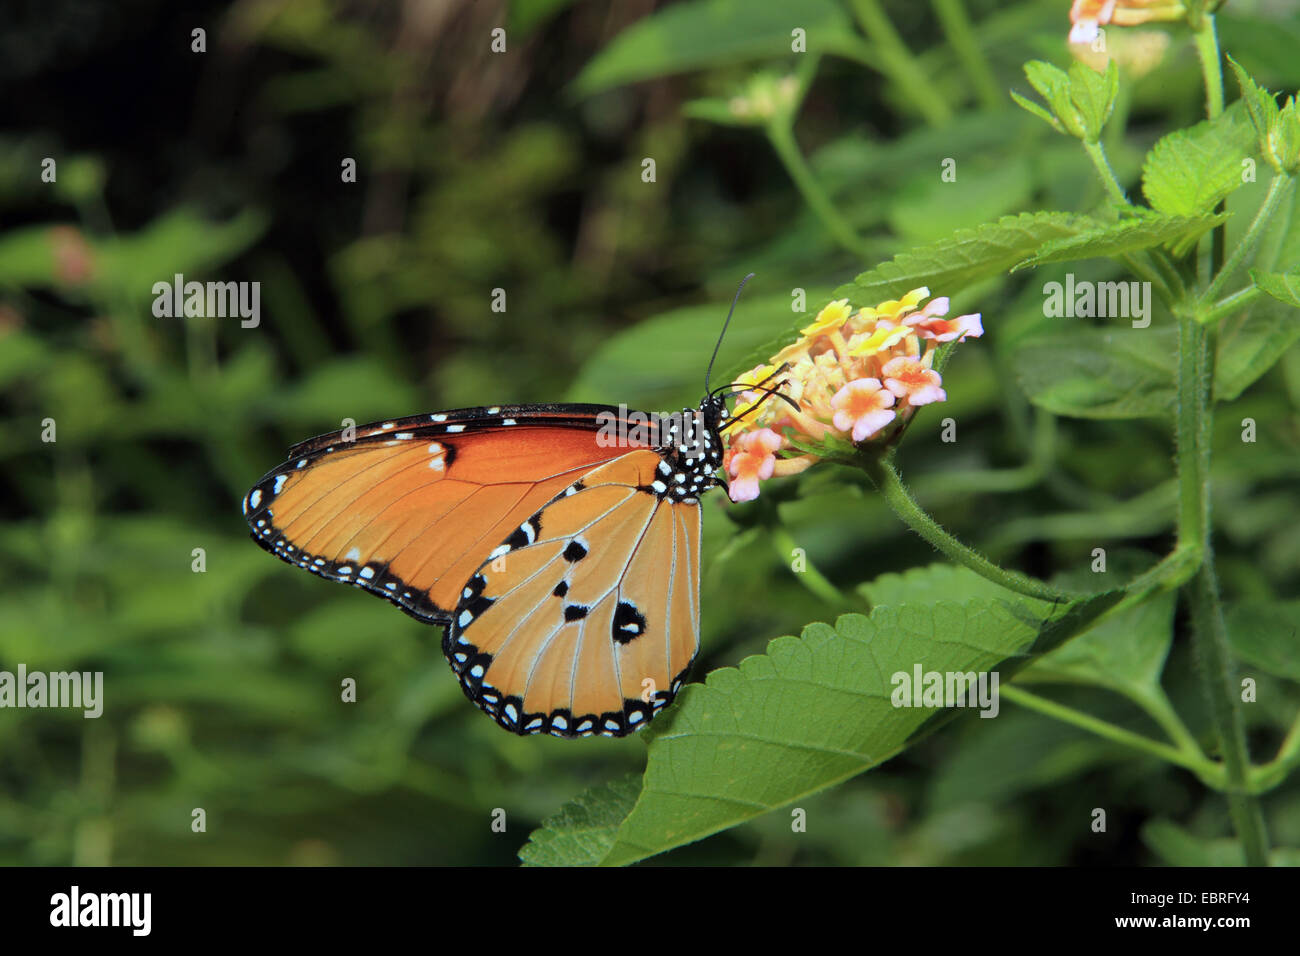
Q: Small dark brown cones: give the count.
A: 0